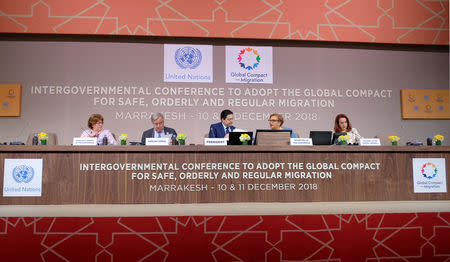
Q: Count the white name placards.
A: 5